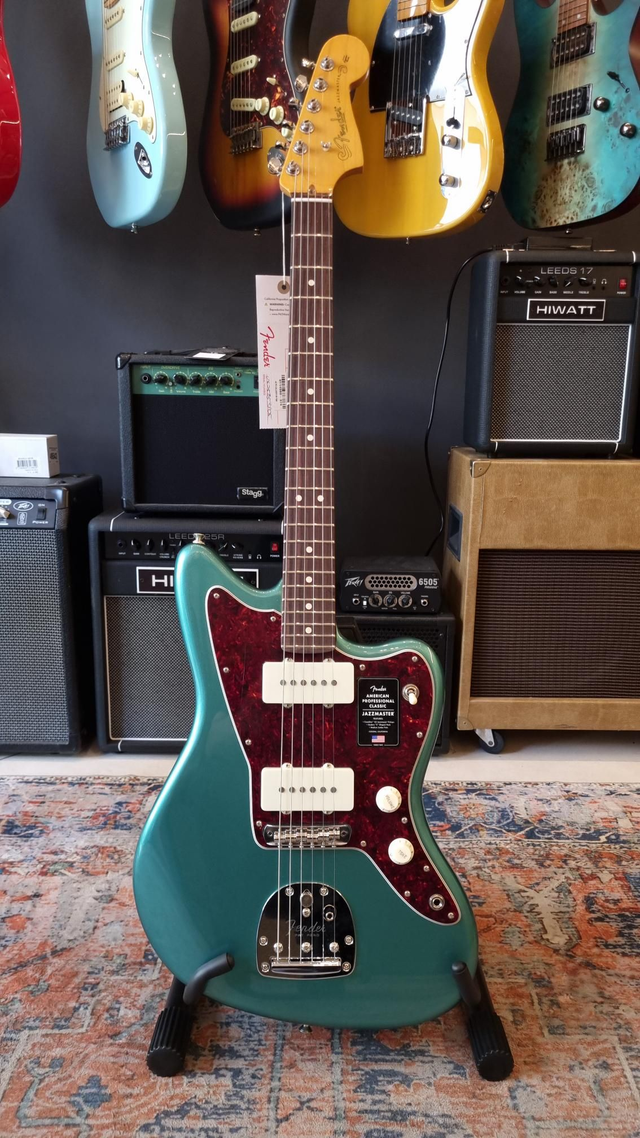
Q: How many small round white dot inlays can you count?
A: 10